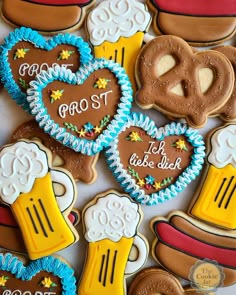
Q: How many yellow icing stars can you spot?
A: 12